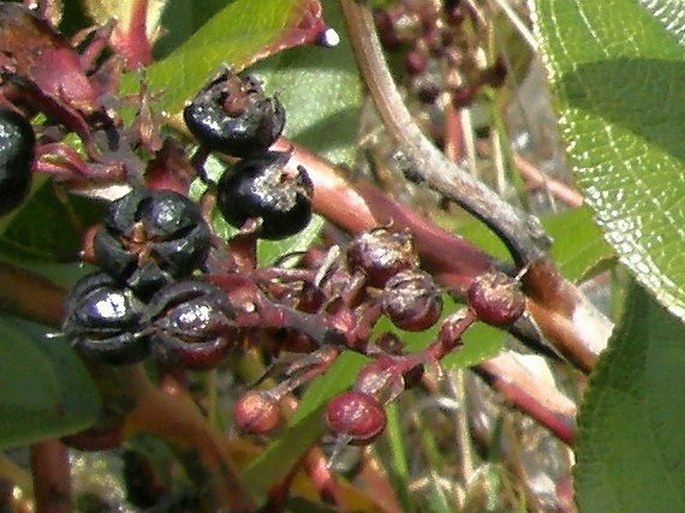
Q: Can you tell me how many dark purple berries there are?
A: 6